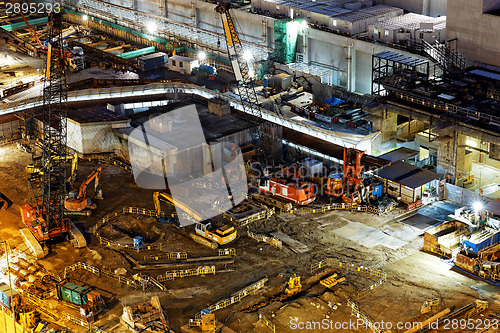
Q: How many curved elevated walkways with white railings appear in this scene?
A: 1